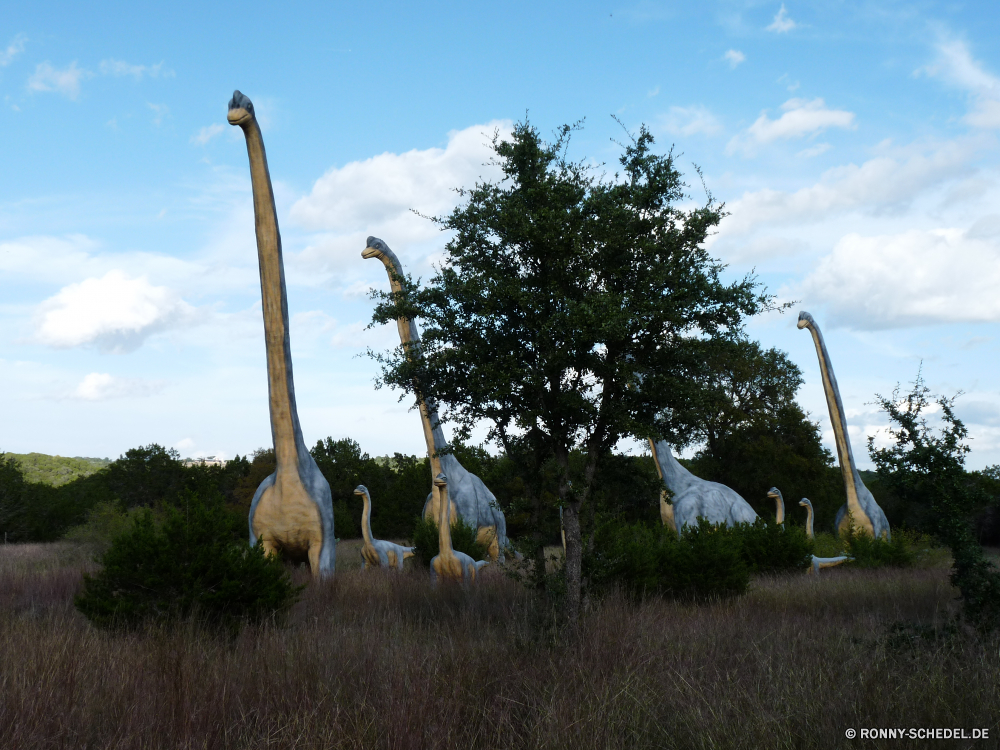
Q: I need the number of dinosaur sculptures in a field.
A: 8